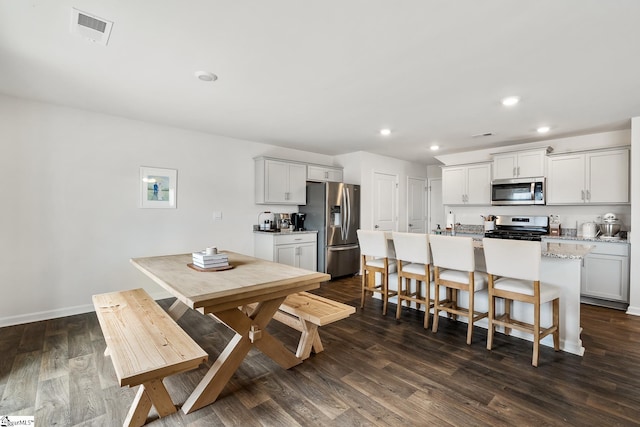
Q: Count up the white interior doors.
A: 3